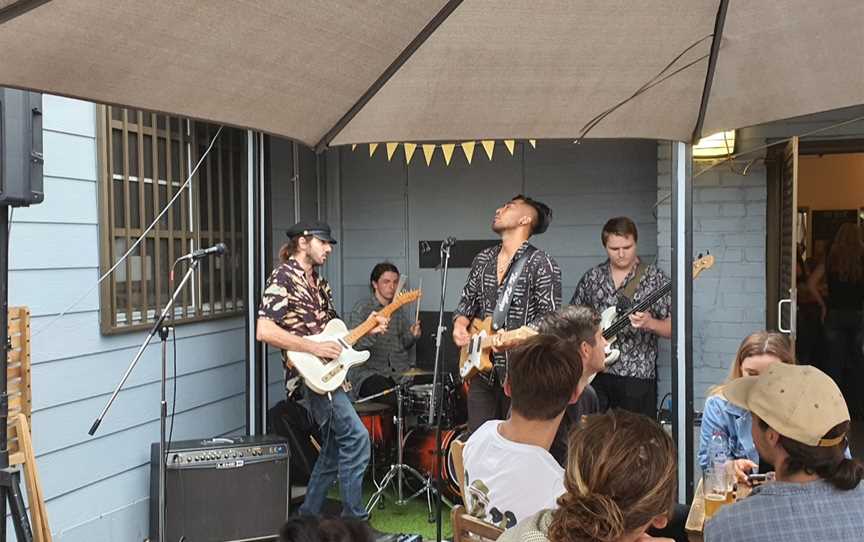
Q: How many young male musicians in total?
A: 4